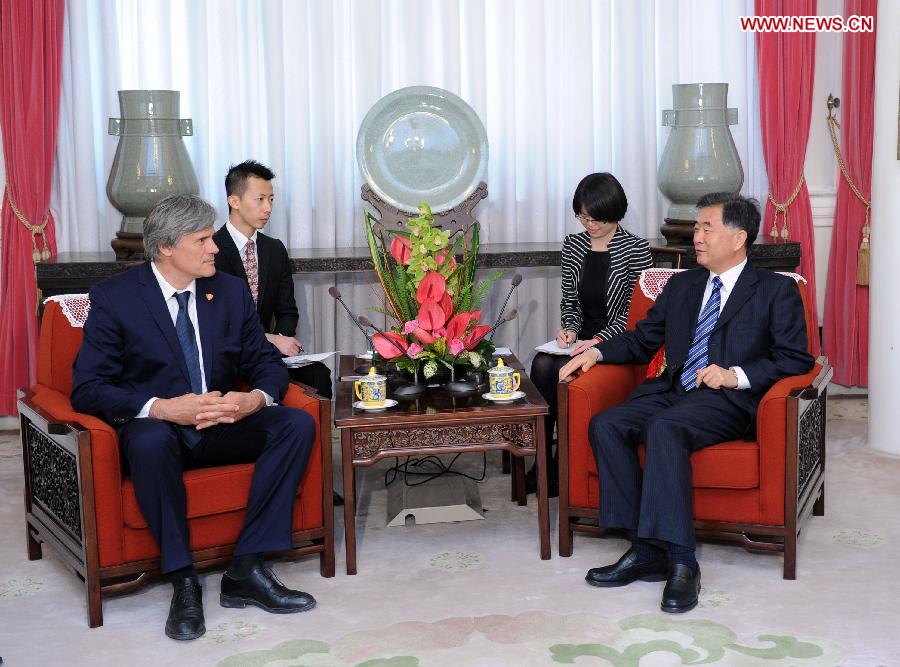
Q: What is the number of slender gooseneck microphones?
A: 4